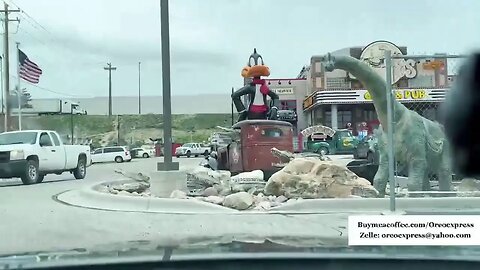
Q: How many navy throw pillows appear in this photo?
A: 0